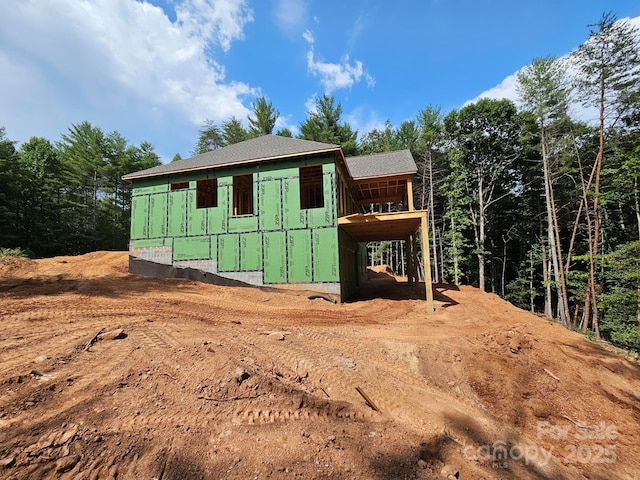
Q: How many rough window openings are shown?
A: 4